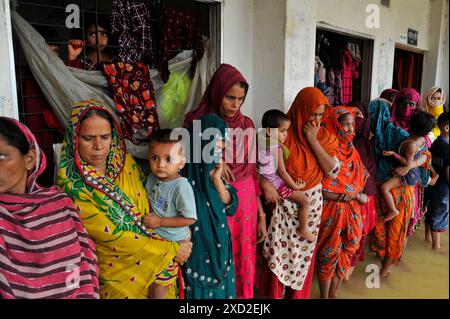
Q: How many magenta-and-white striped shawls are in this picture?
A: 1